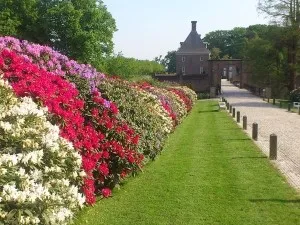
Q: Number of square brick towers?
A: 1